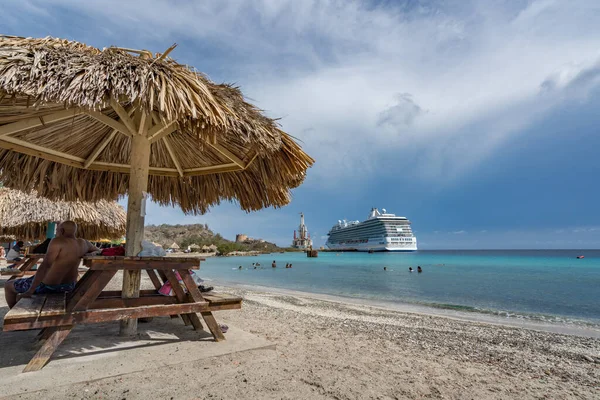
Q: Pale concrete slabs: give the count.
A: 1